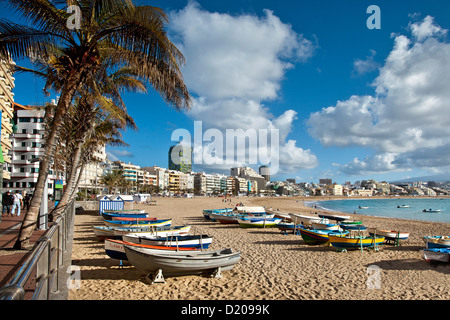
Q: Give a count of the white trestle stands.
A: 2